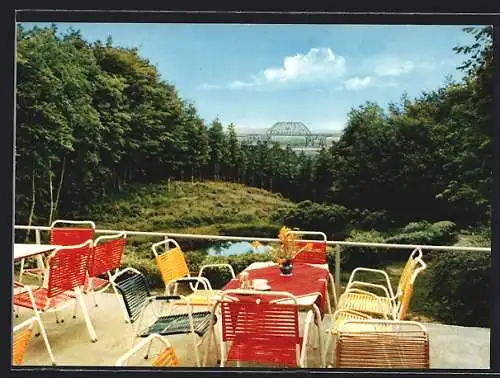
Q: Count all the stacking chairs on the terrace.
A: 12